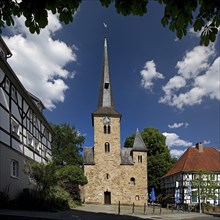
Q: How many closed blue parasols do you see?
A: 2